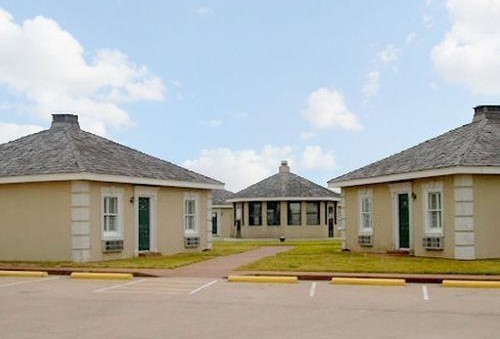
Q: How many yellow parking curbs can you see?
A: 5